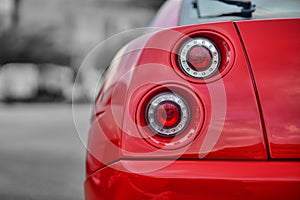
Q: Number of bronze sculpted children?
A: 0